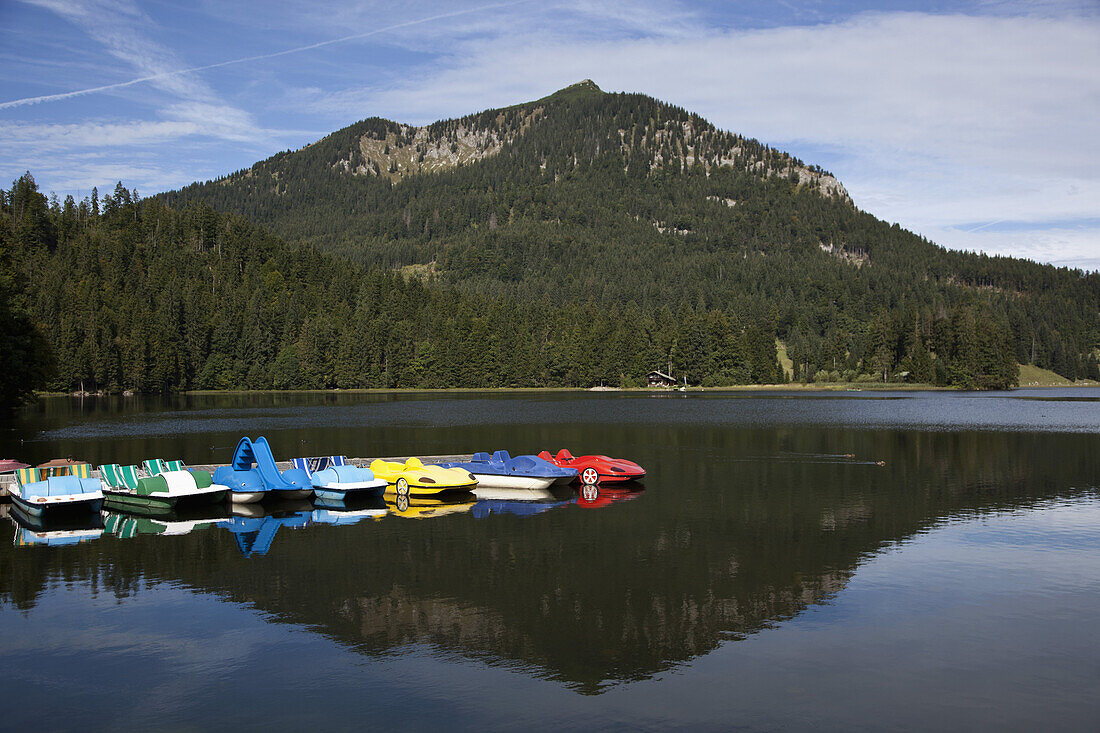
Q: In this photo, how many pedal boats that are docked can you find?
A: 7